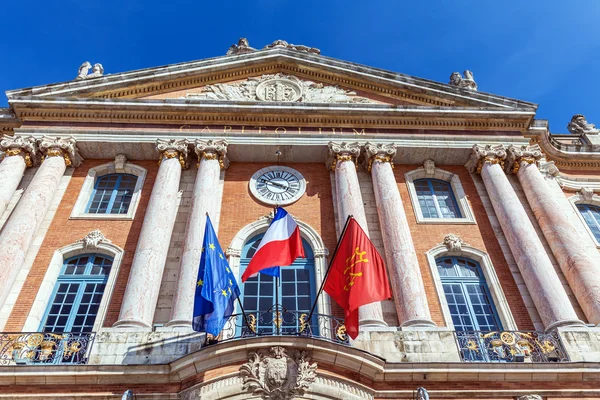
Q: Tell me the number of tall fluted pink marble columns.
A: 8